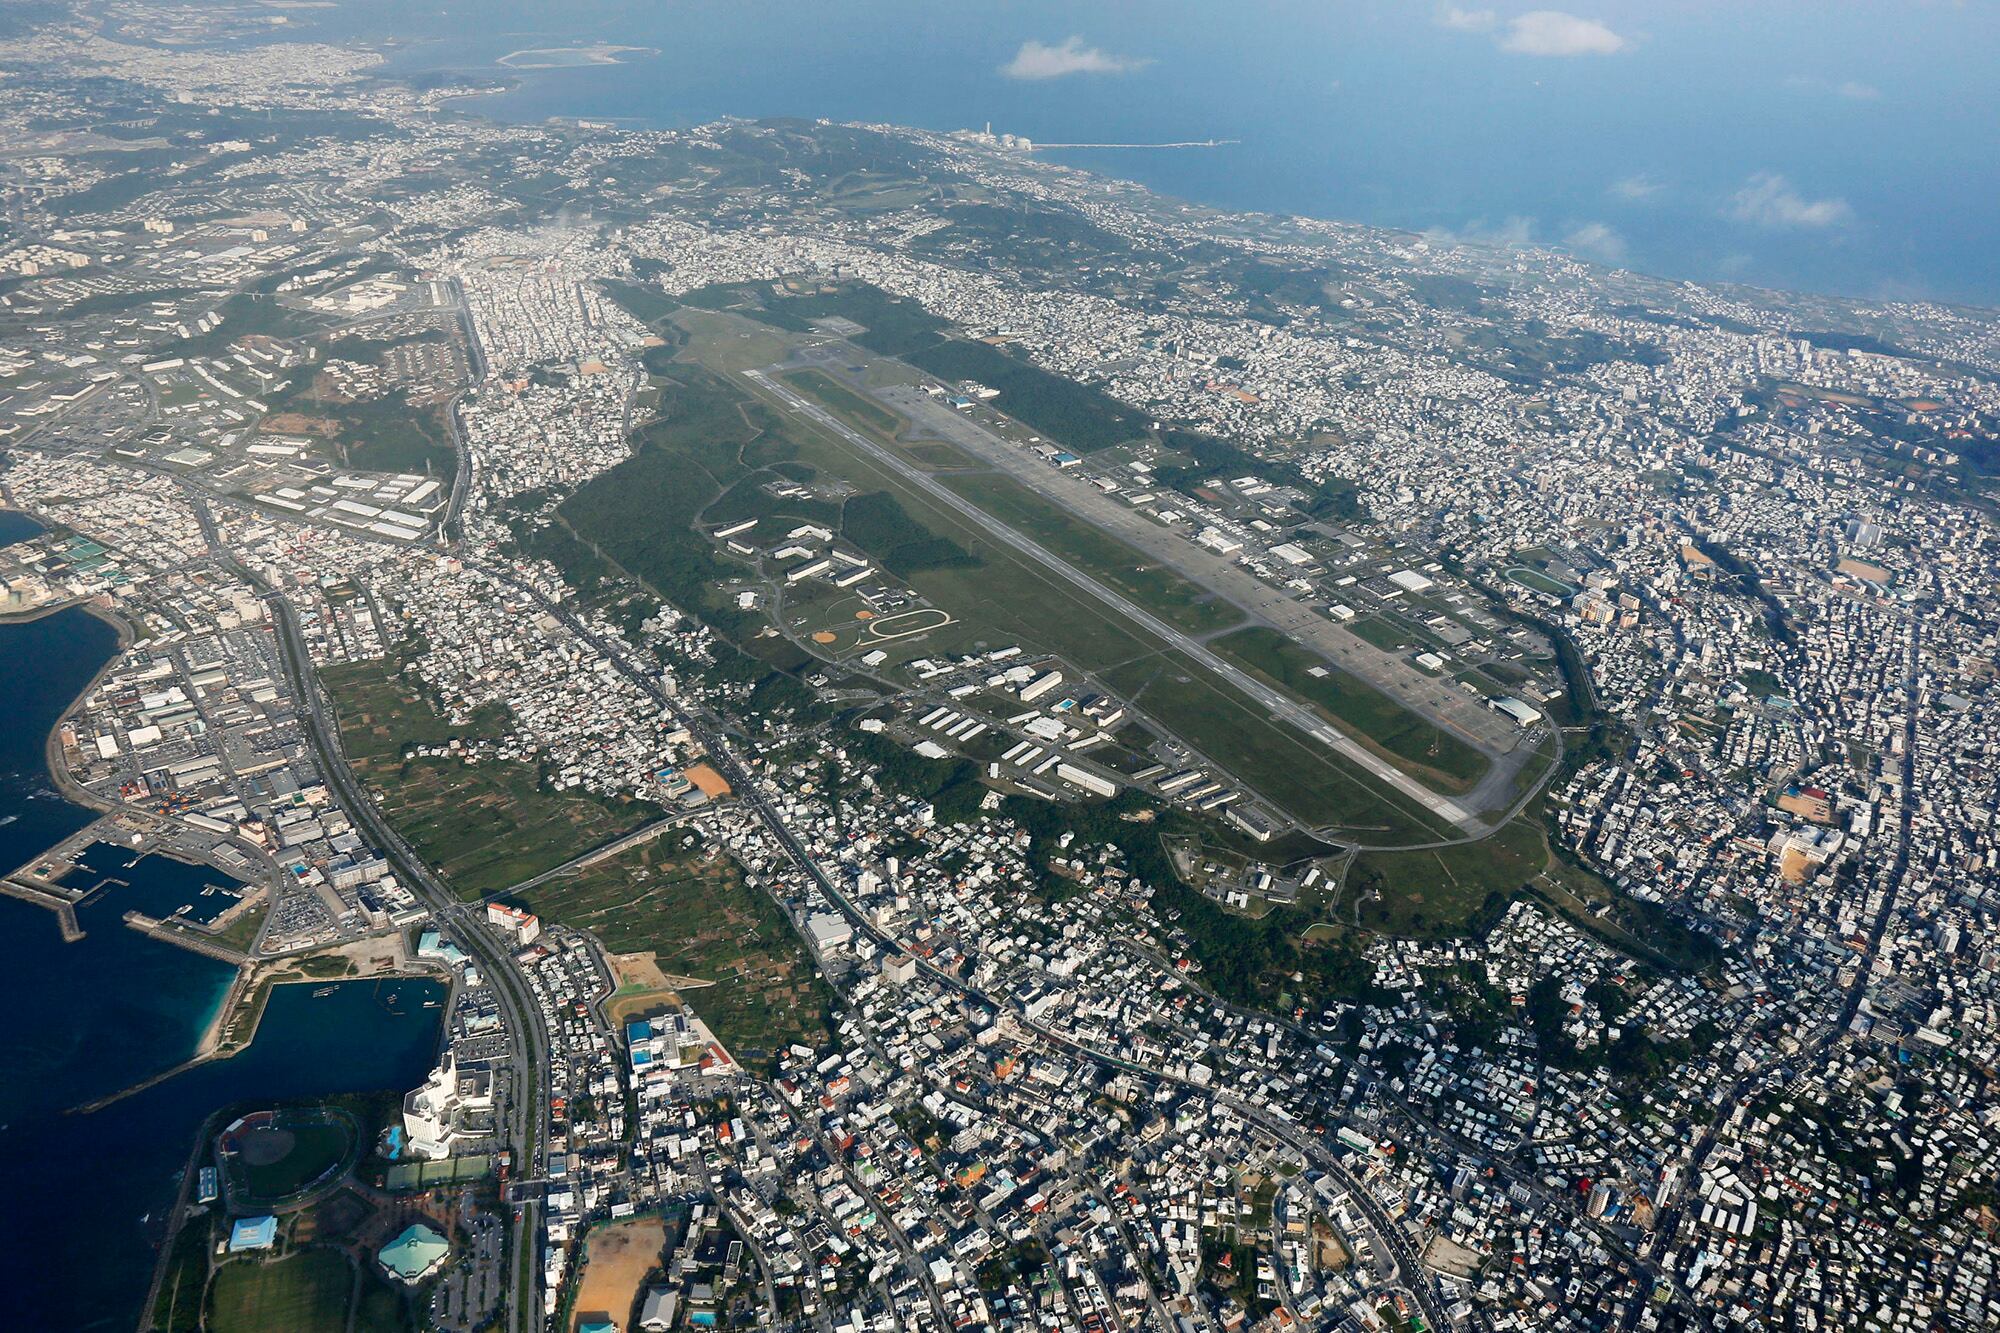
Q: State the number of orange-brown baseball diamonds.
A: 2